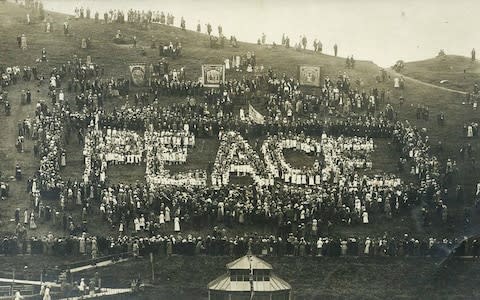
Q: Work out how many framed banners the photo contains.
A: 3